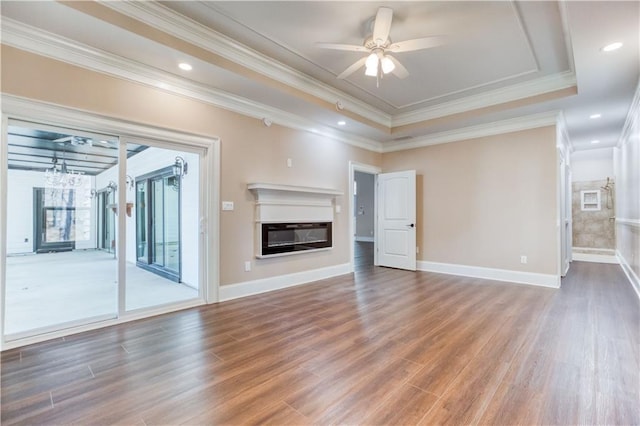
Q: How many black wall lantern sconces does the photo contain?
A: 4